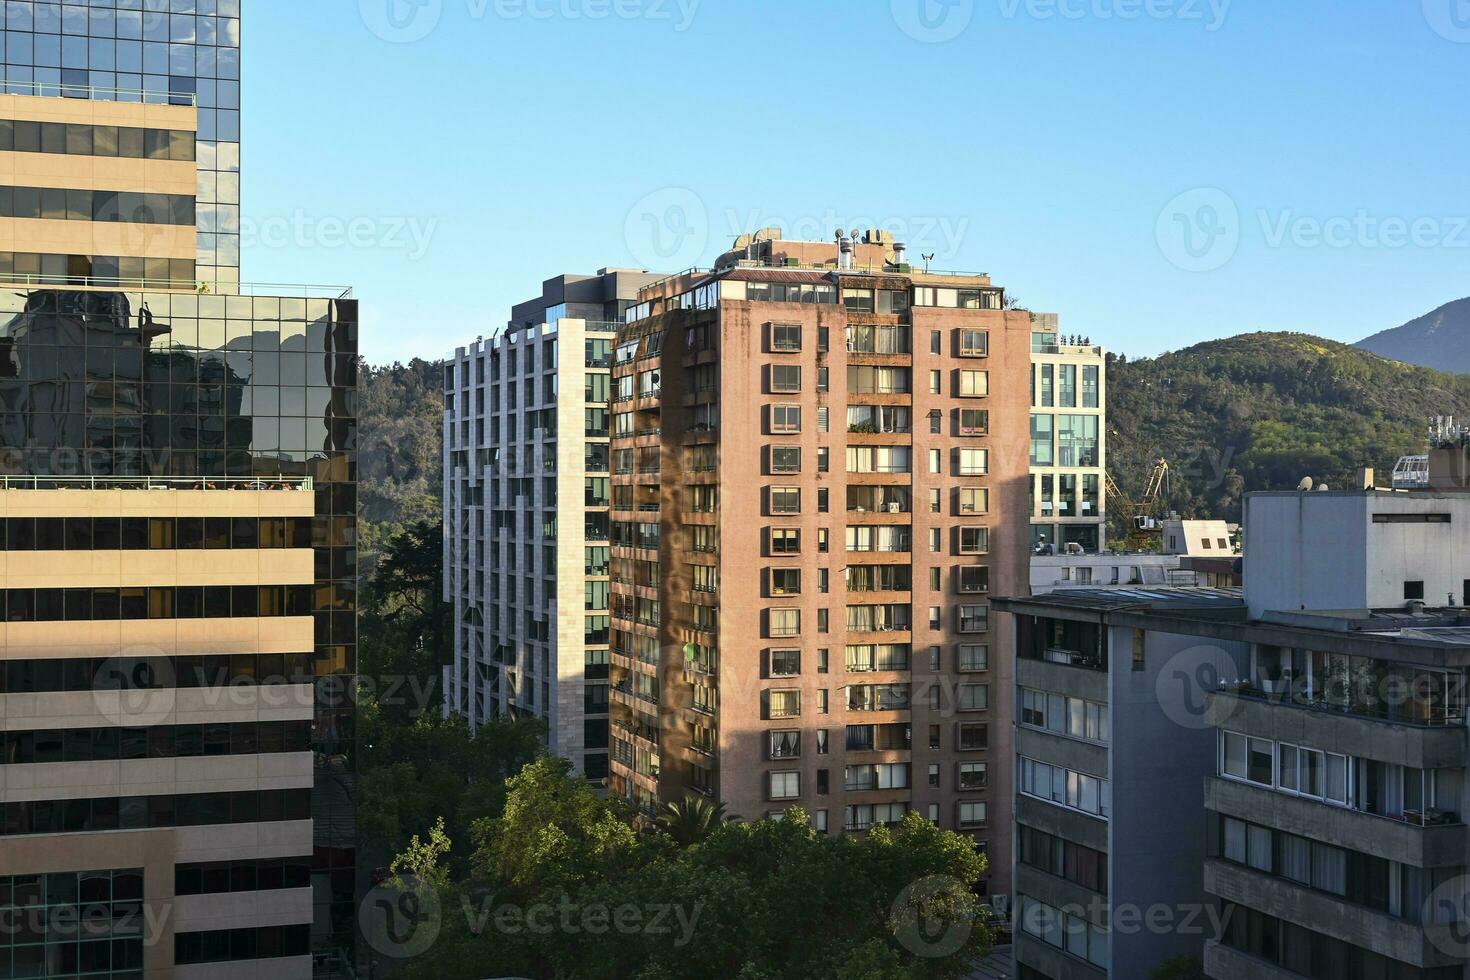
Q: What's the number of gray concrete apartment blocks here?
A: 2